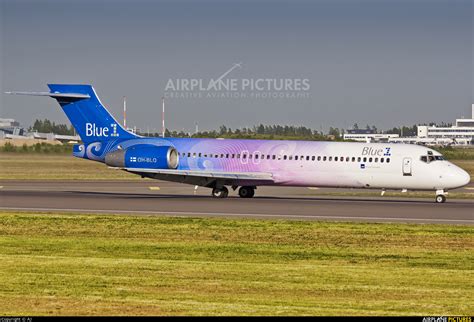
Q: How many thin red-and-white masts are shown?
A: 2